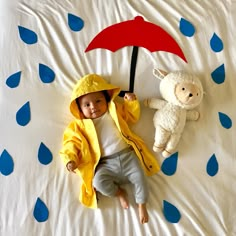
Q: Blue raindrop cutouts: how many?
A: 15